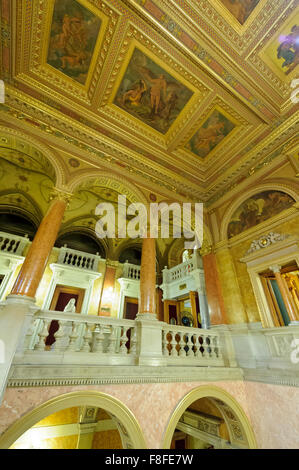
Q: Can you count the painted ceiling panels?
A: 5